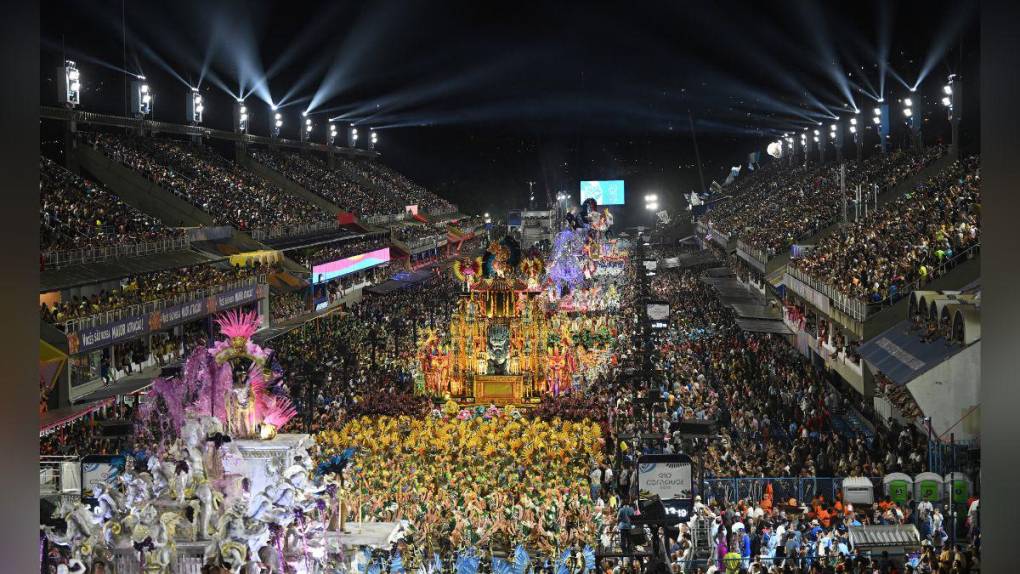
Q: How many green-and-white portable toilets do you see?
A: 3